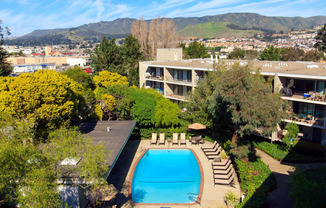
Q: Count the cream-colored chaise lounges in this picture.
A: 13